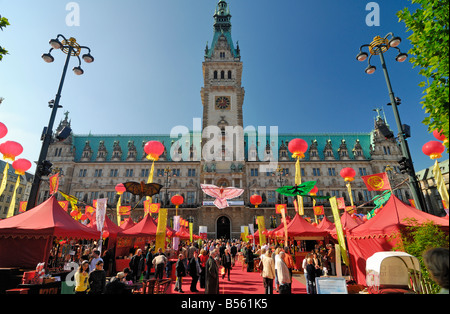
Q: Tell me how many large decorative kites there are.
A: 3